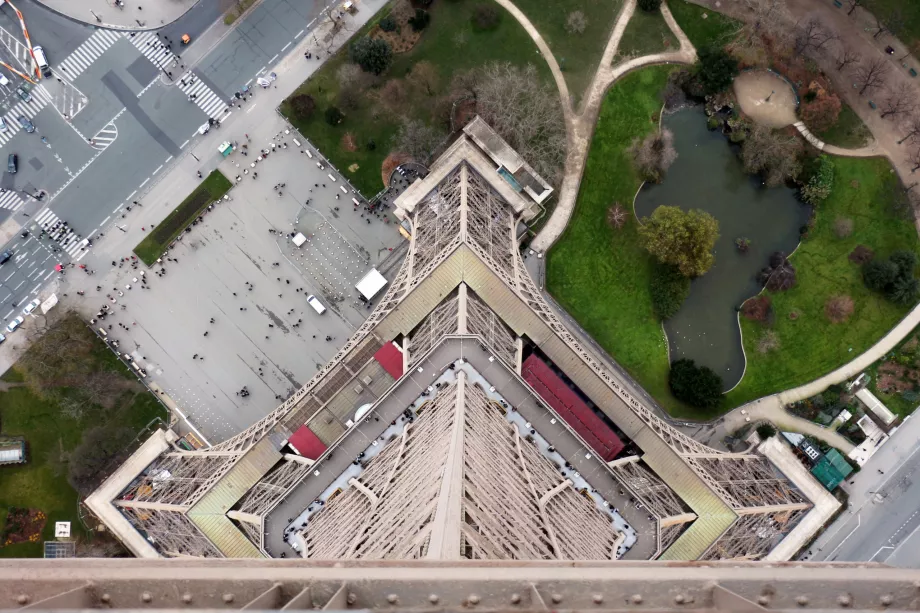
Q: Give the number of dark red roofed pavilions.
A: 3